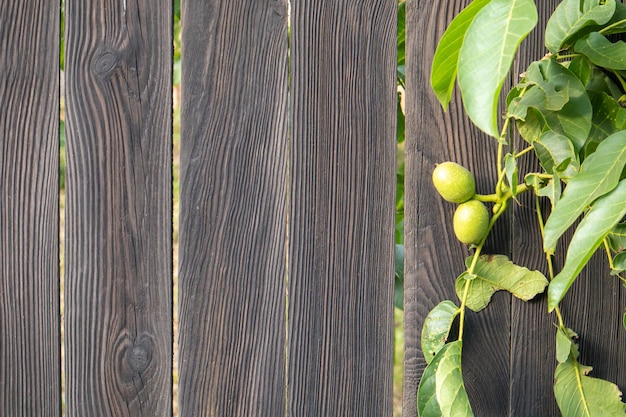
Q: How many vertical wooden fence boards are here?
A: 6